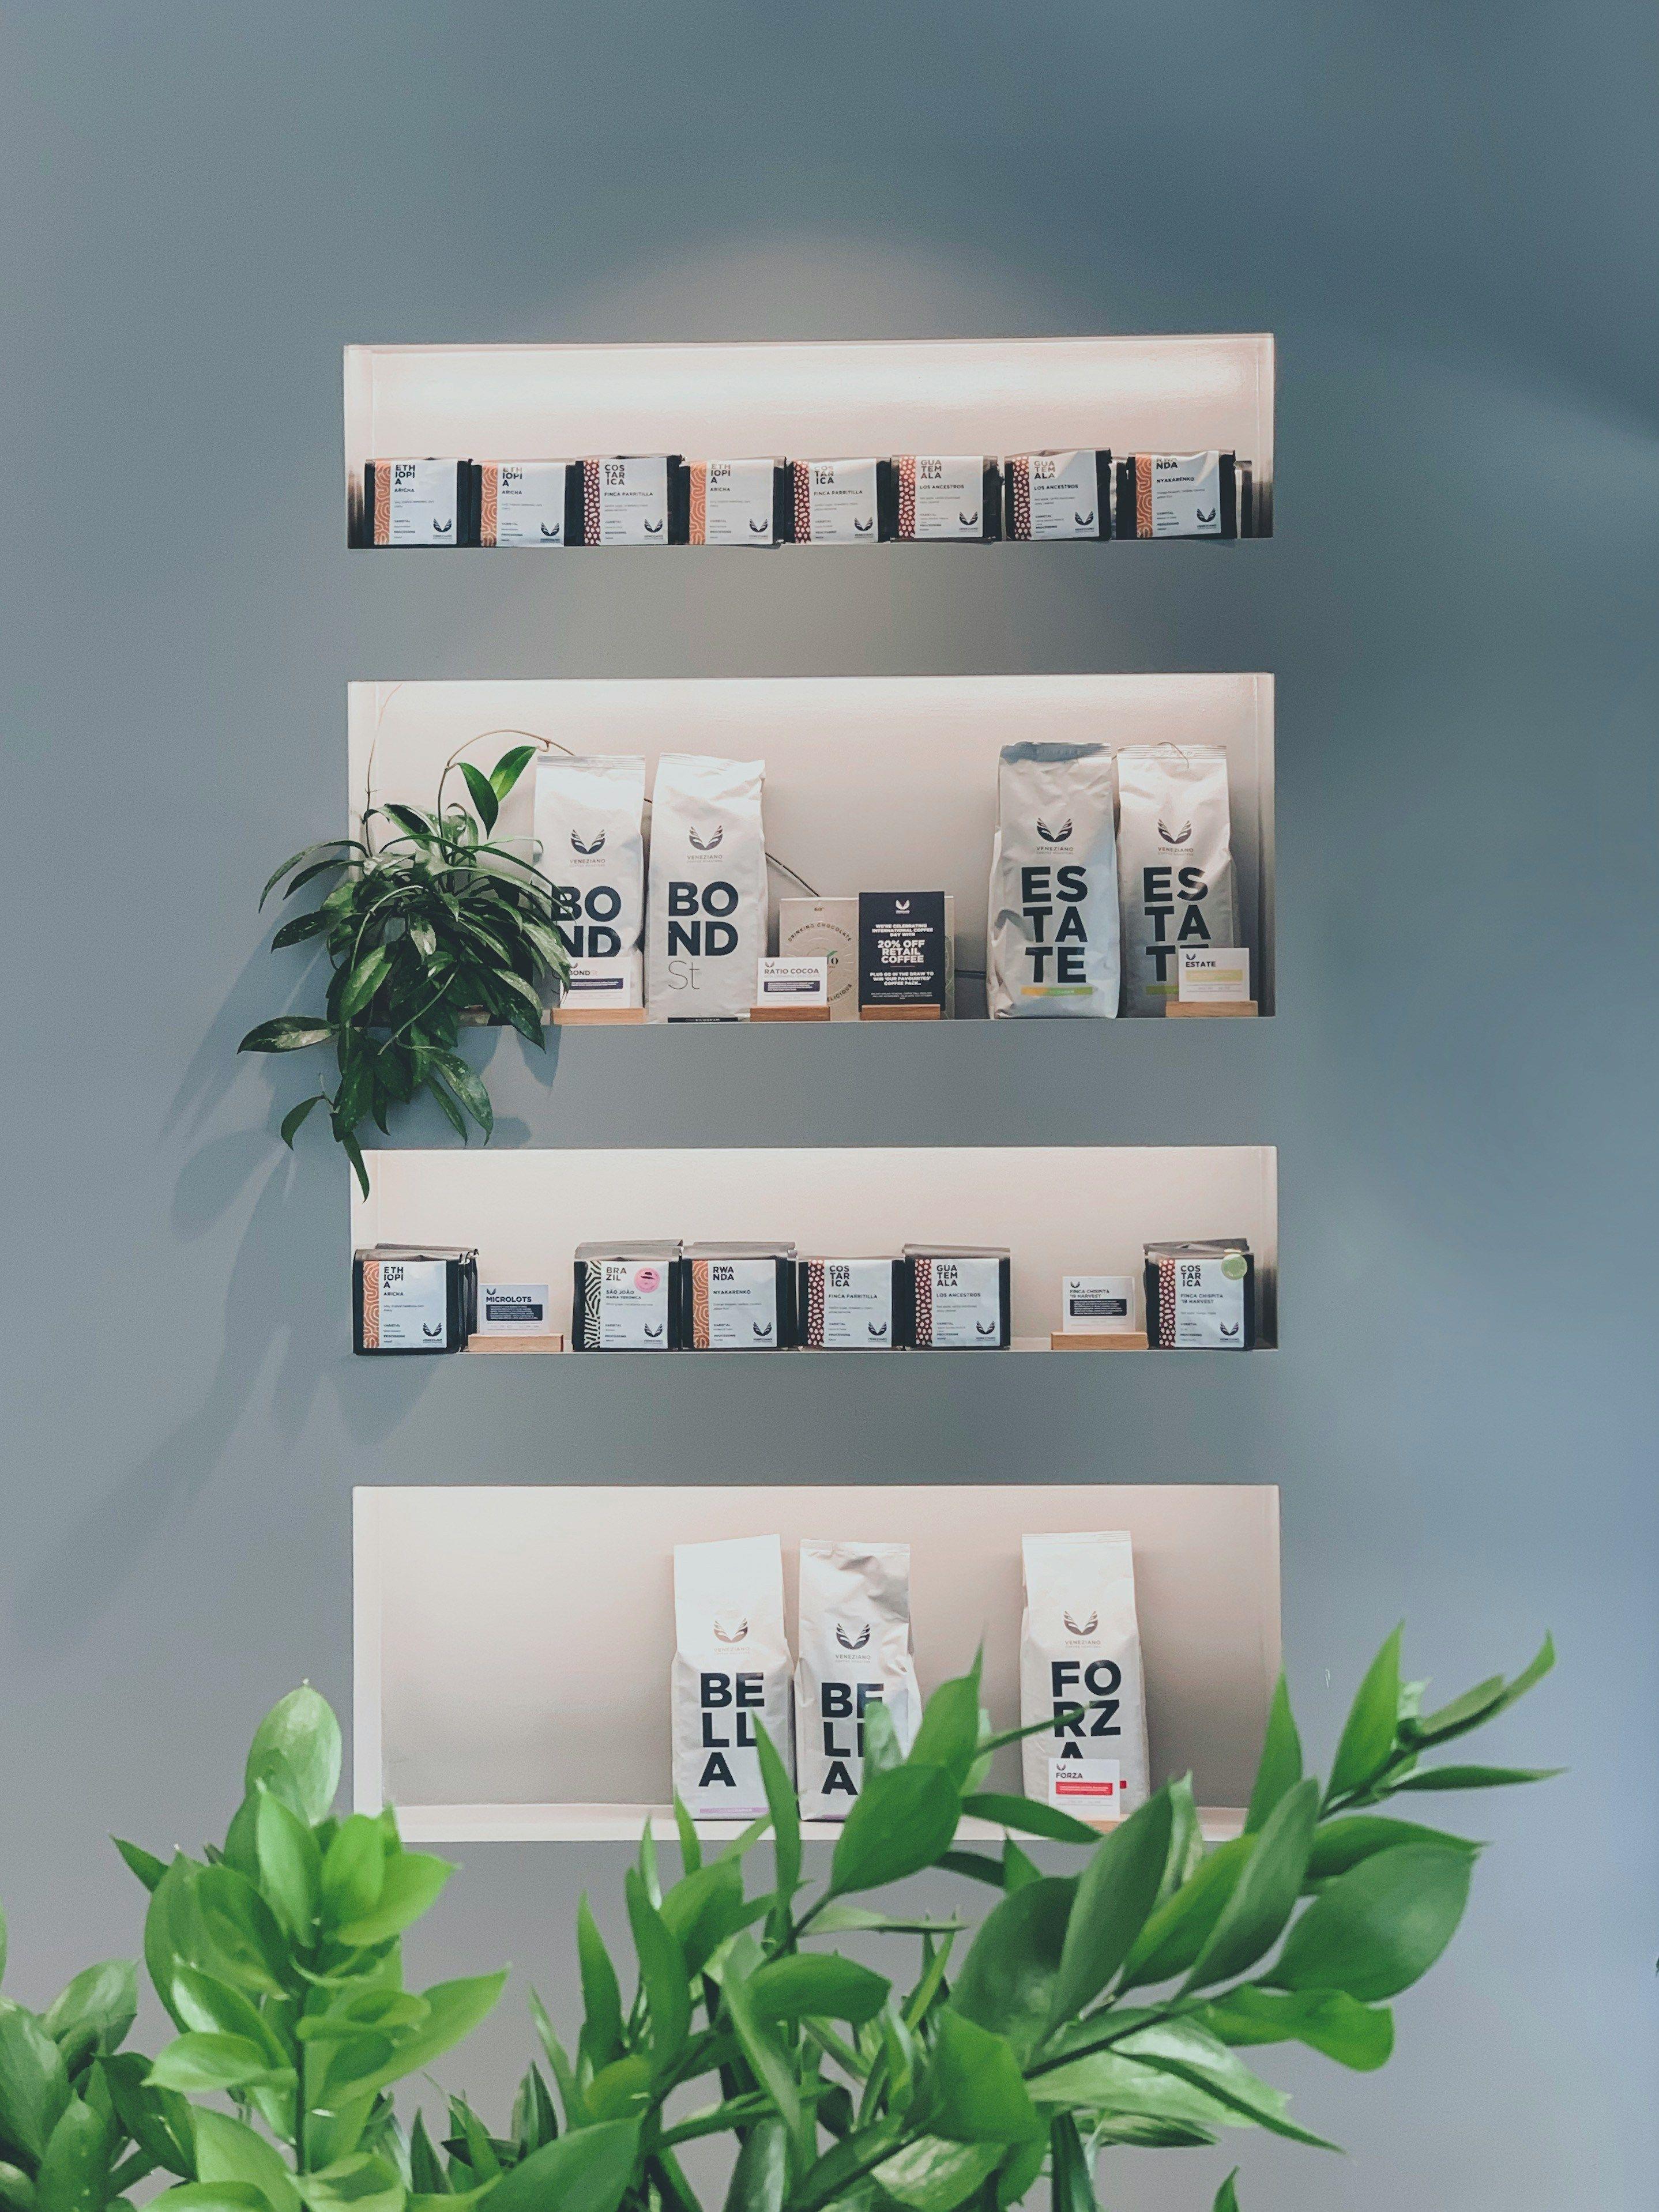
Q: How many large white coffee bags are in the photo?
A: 7